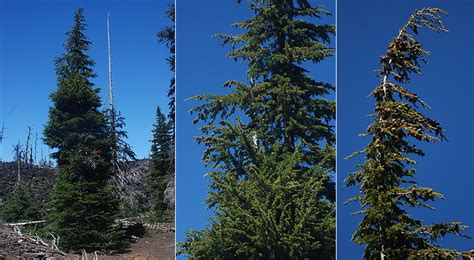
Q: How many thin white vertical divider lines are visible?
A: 2